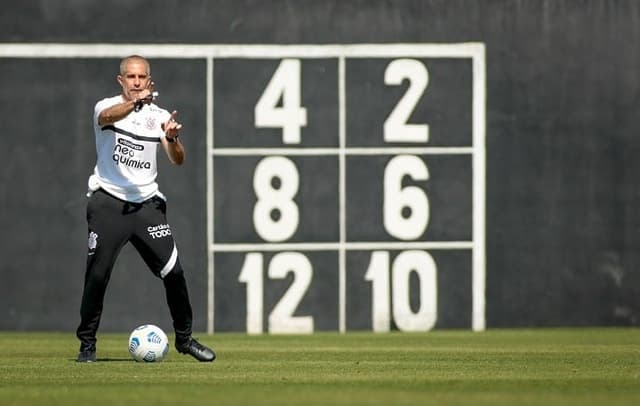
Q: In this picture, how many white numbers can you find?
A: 6